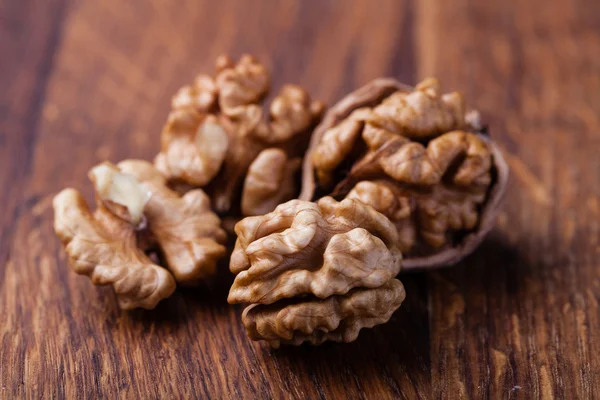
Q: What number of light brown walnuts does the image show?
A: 4